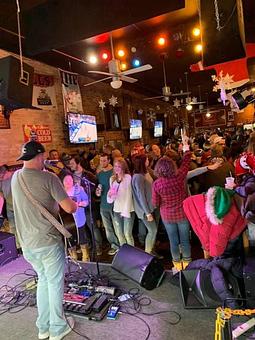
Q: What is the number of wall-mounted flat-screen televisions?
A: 3